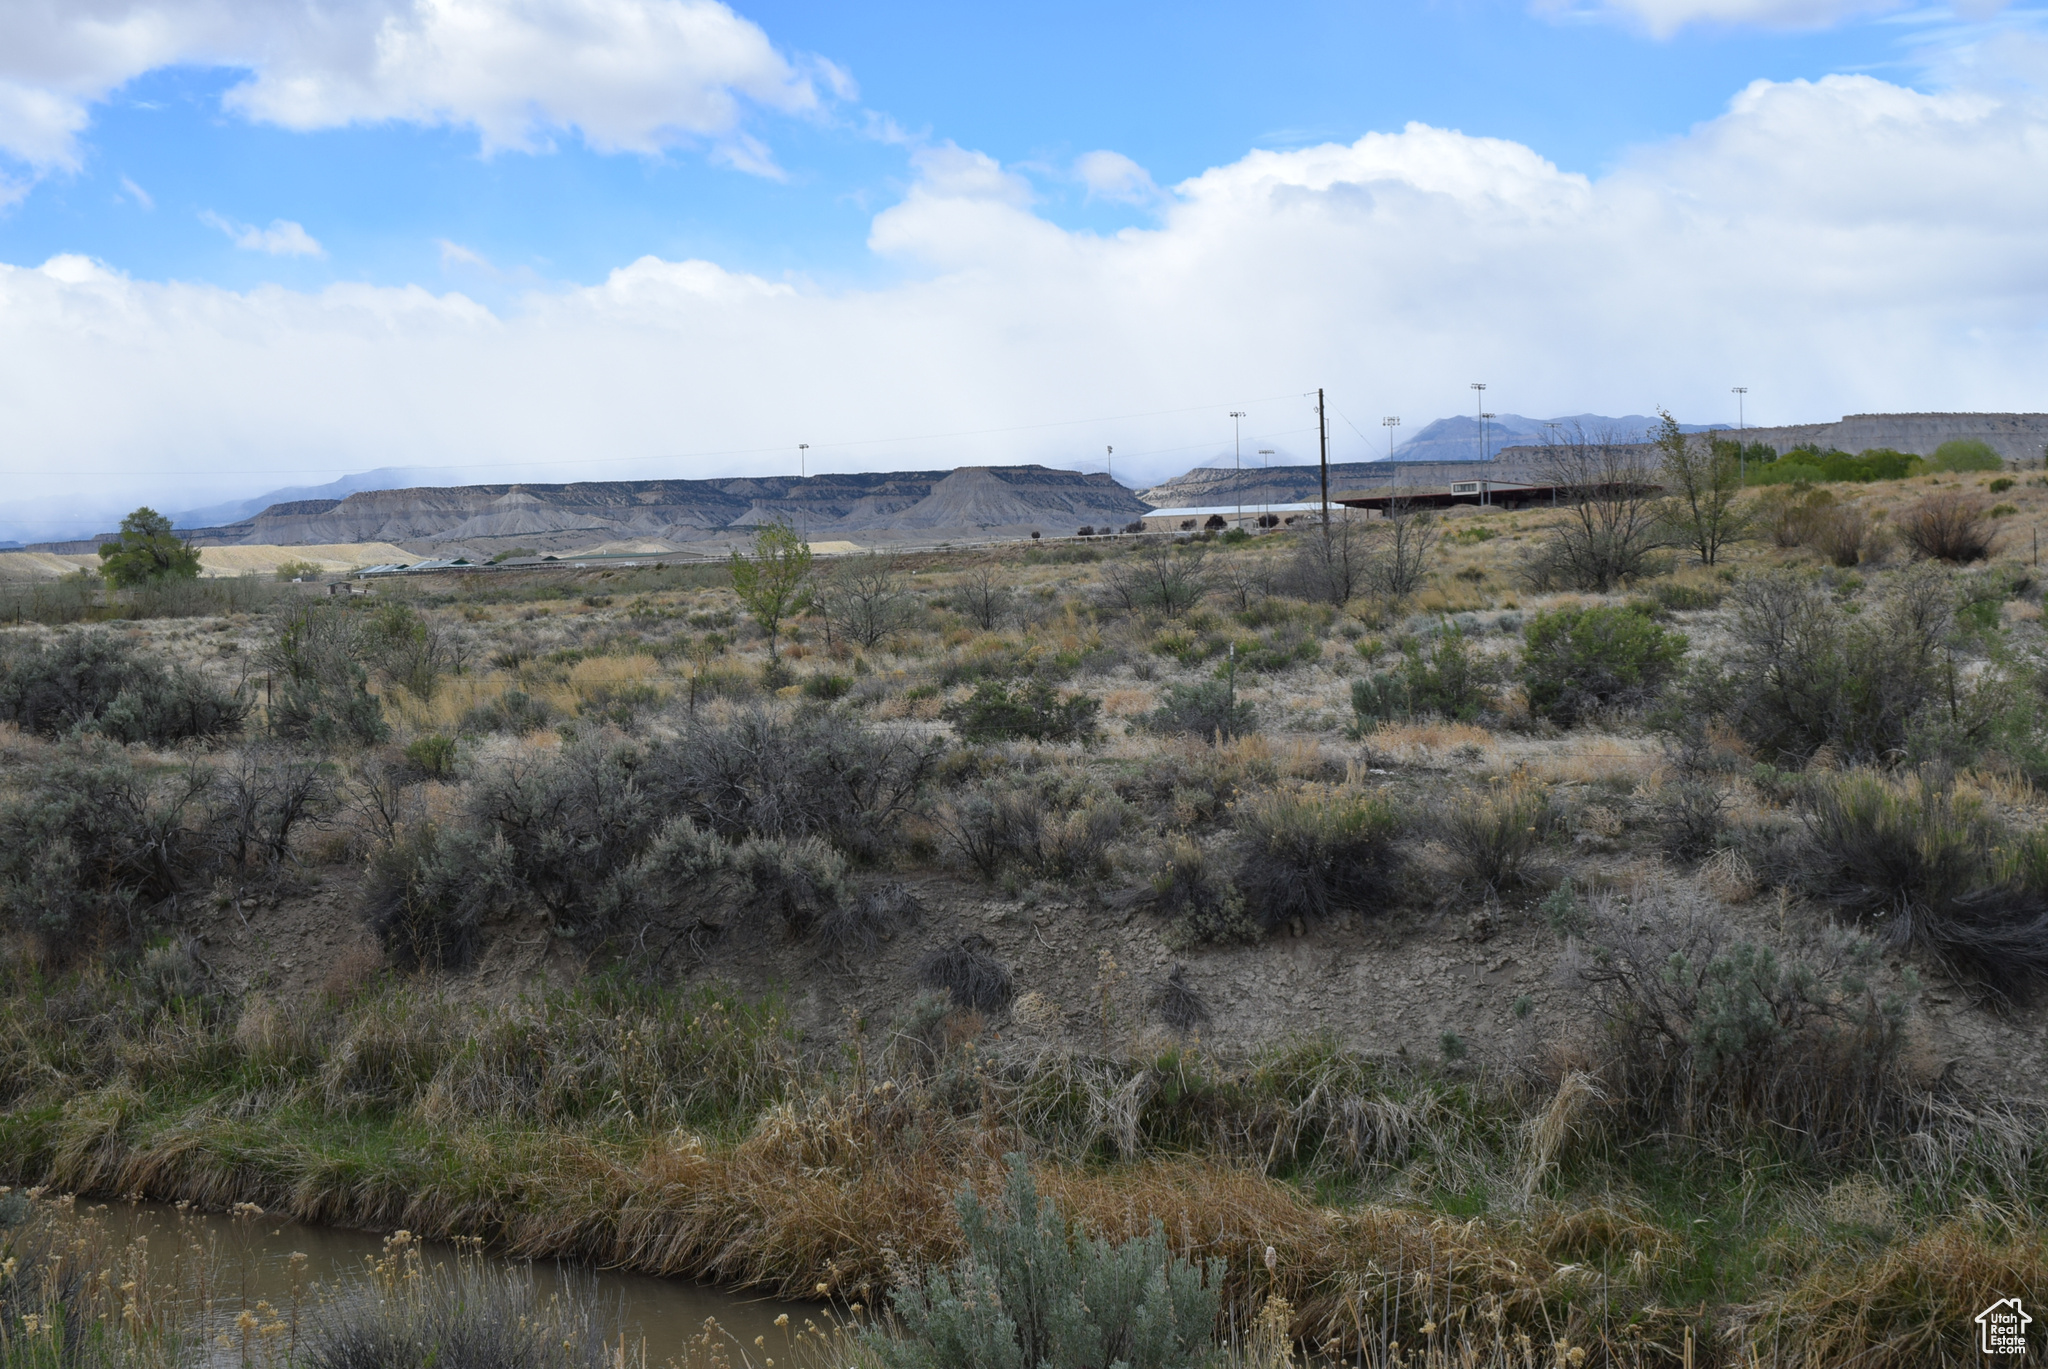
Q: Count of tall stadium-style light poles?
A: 9